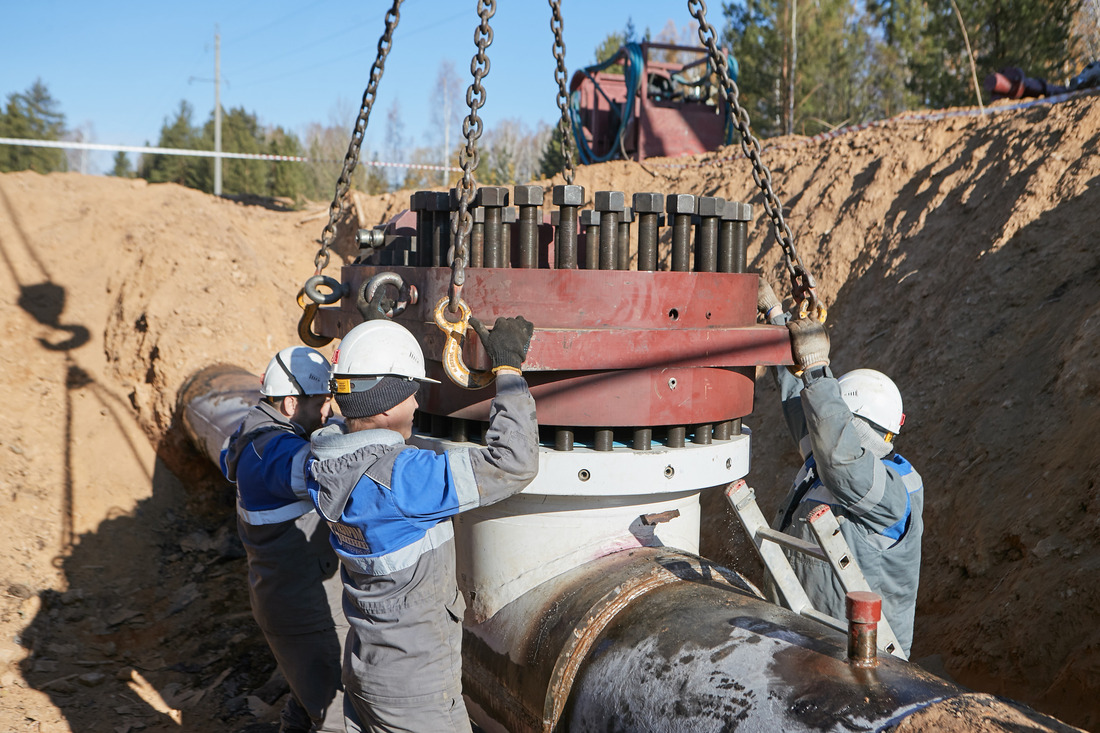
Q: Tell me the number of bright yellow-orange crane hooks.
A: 3